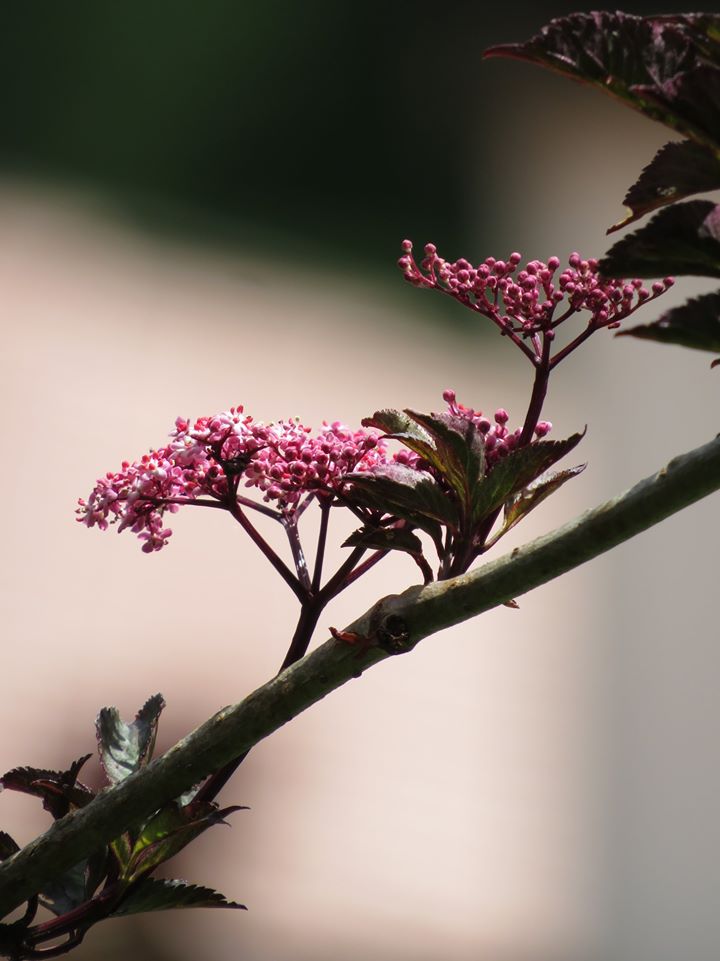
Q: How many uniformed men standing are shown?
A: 0